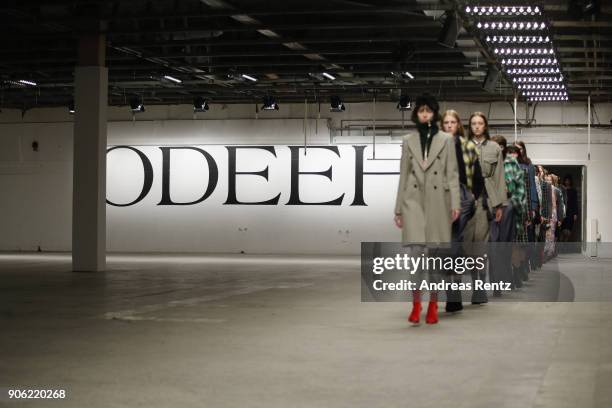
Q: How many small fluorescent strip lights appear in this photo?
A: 5